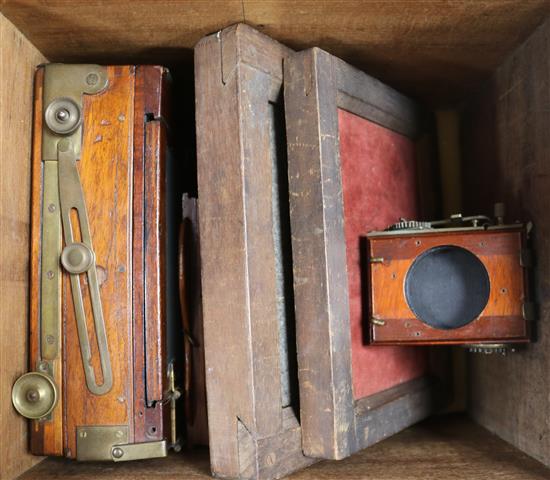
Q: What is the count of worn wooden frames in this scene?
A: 2